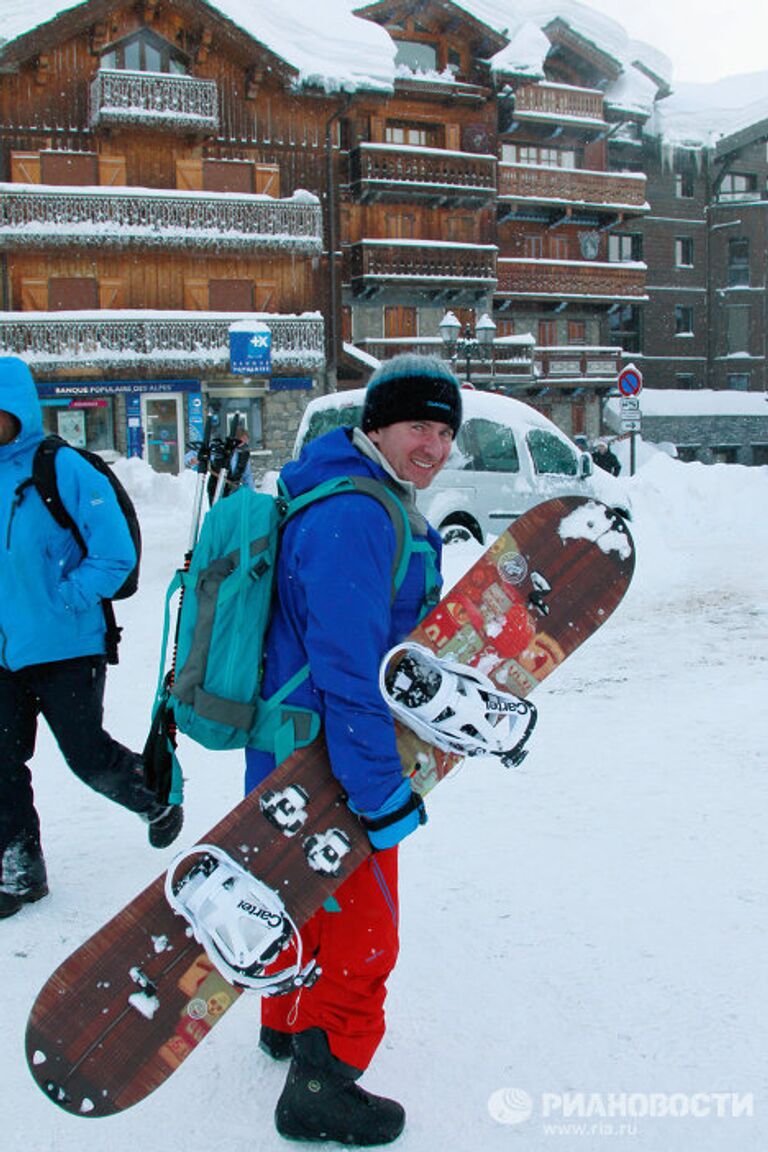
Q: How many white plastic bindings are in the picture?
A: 2